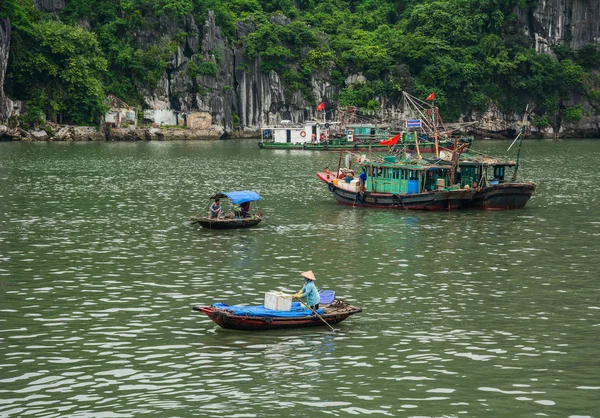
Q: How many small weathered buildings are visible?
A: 3